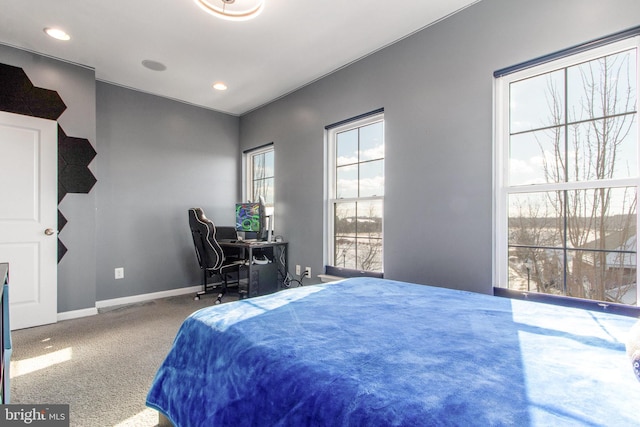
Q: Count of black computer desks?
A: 1